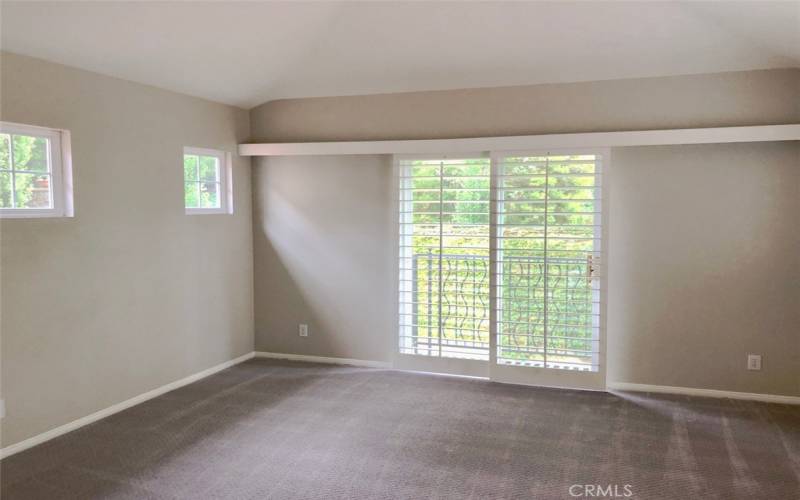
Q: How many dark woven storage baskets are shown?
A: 0